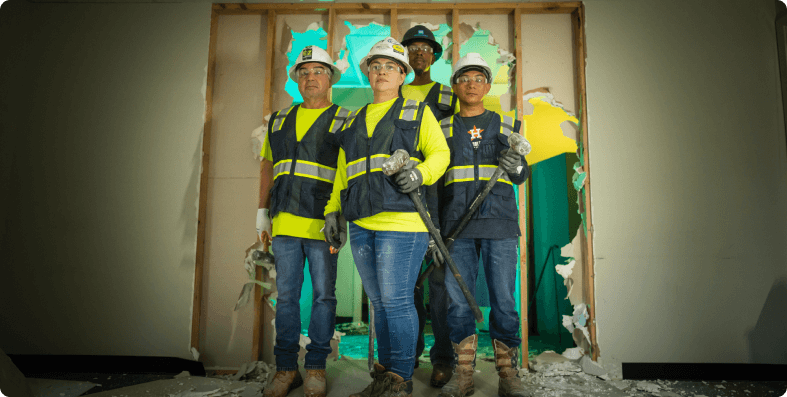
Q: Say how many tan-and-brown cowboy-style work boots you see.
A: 2